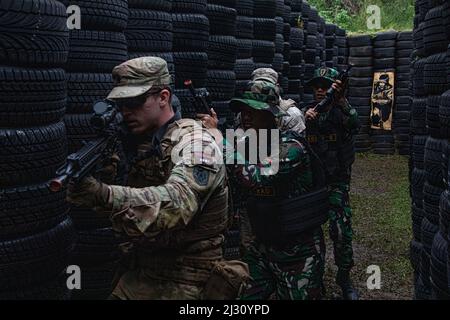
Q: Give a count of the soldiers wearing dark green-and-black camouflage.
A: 2